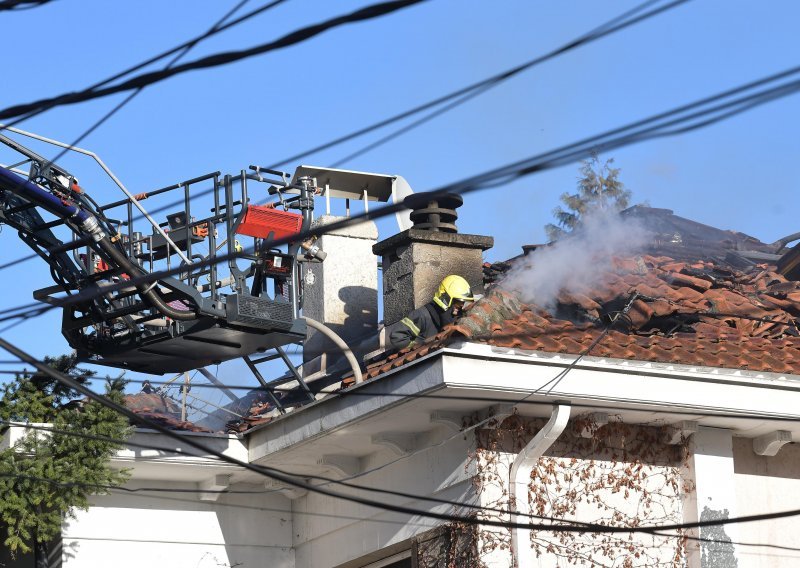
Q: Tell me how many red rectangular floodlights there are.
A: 1